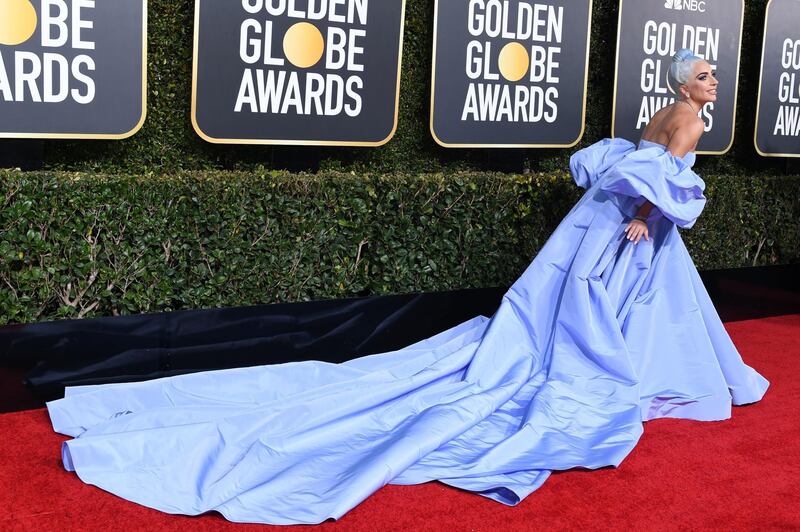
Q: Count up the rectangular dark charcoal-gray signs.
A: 5